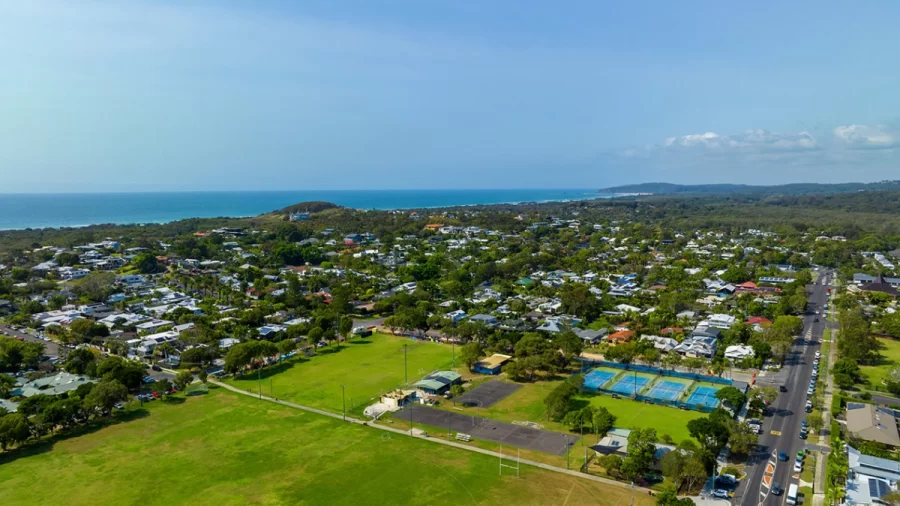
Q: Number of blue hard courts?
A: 4